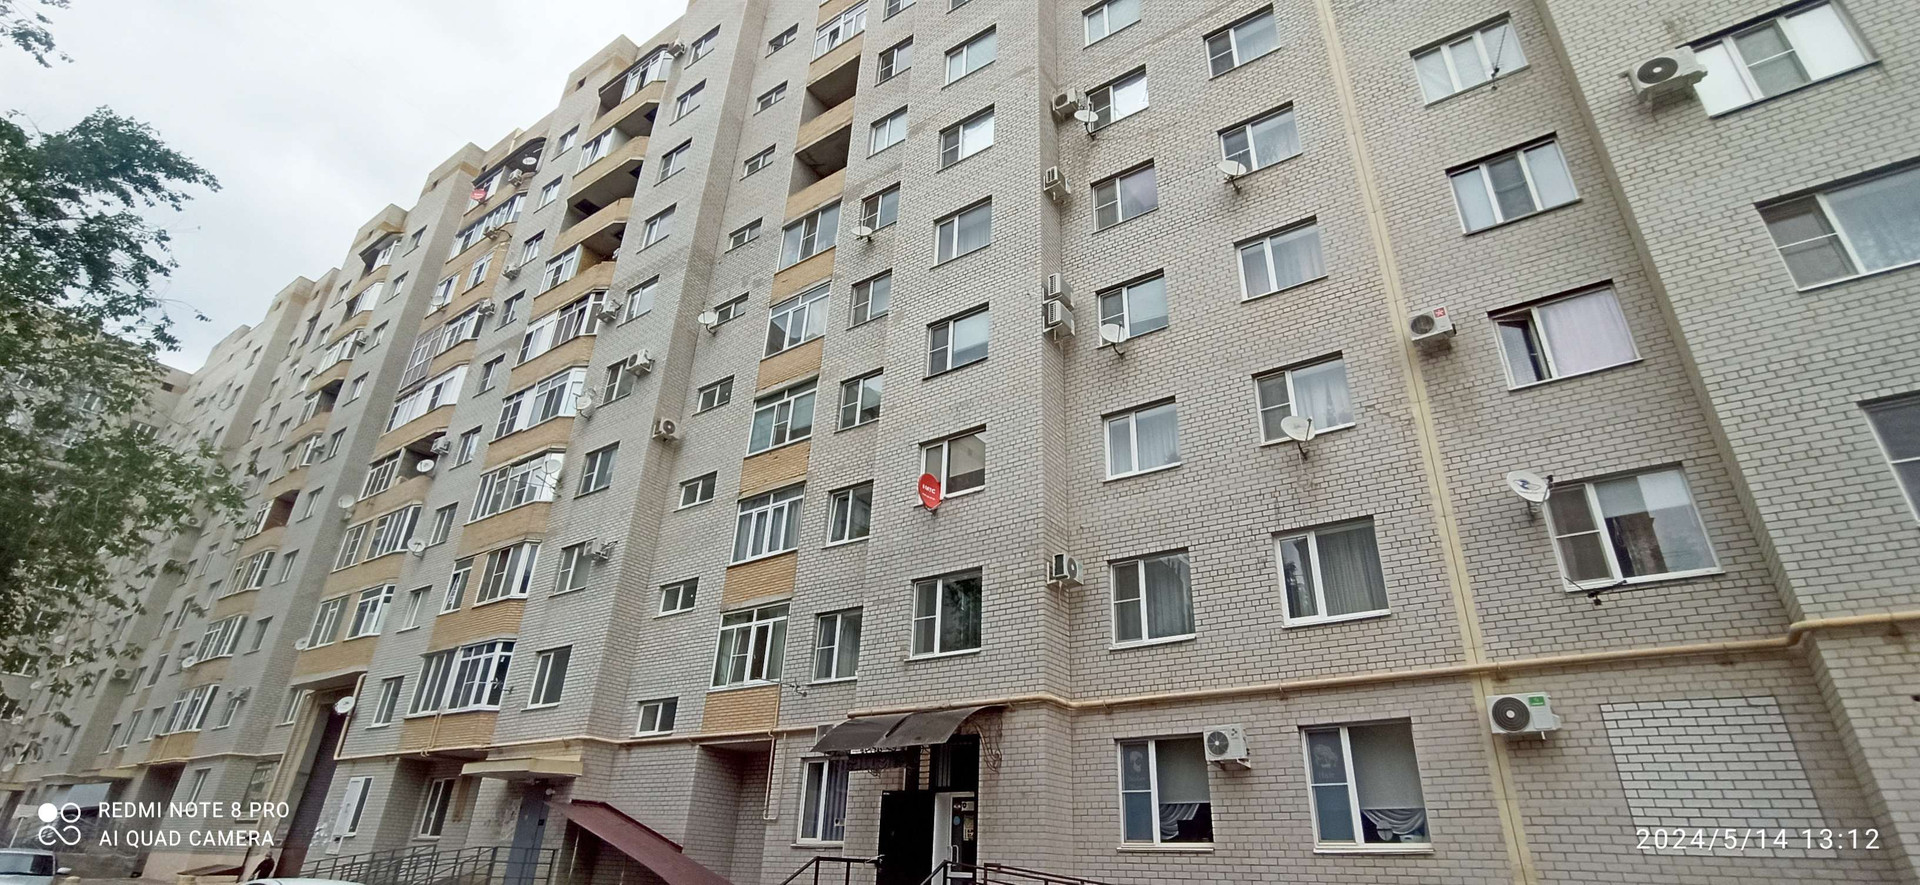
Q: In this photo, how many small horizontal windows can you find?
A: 9